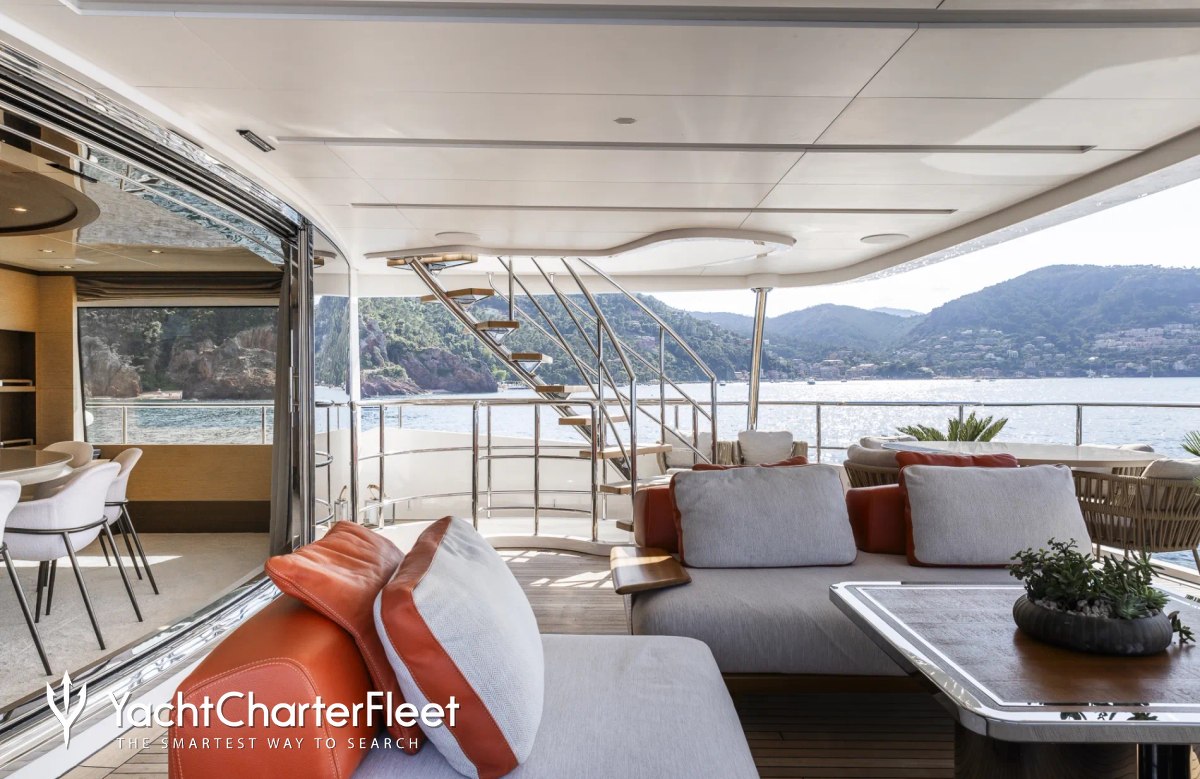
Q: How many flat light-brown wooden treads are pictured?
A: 9